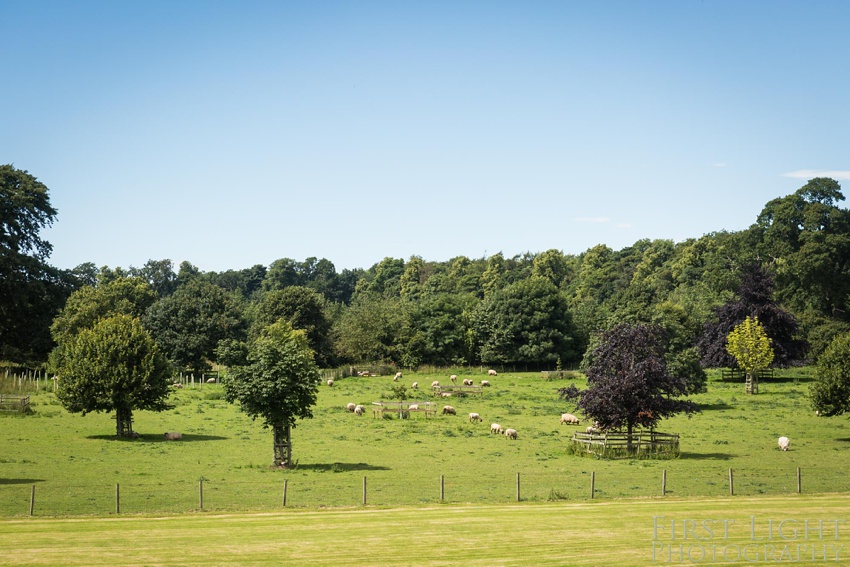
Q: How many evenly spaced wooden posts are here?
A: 11